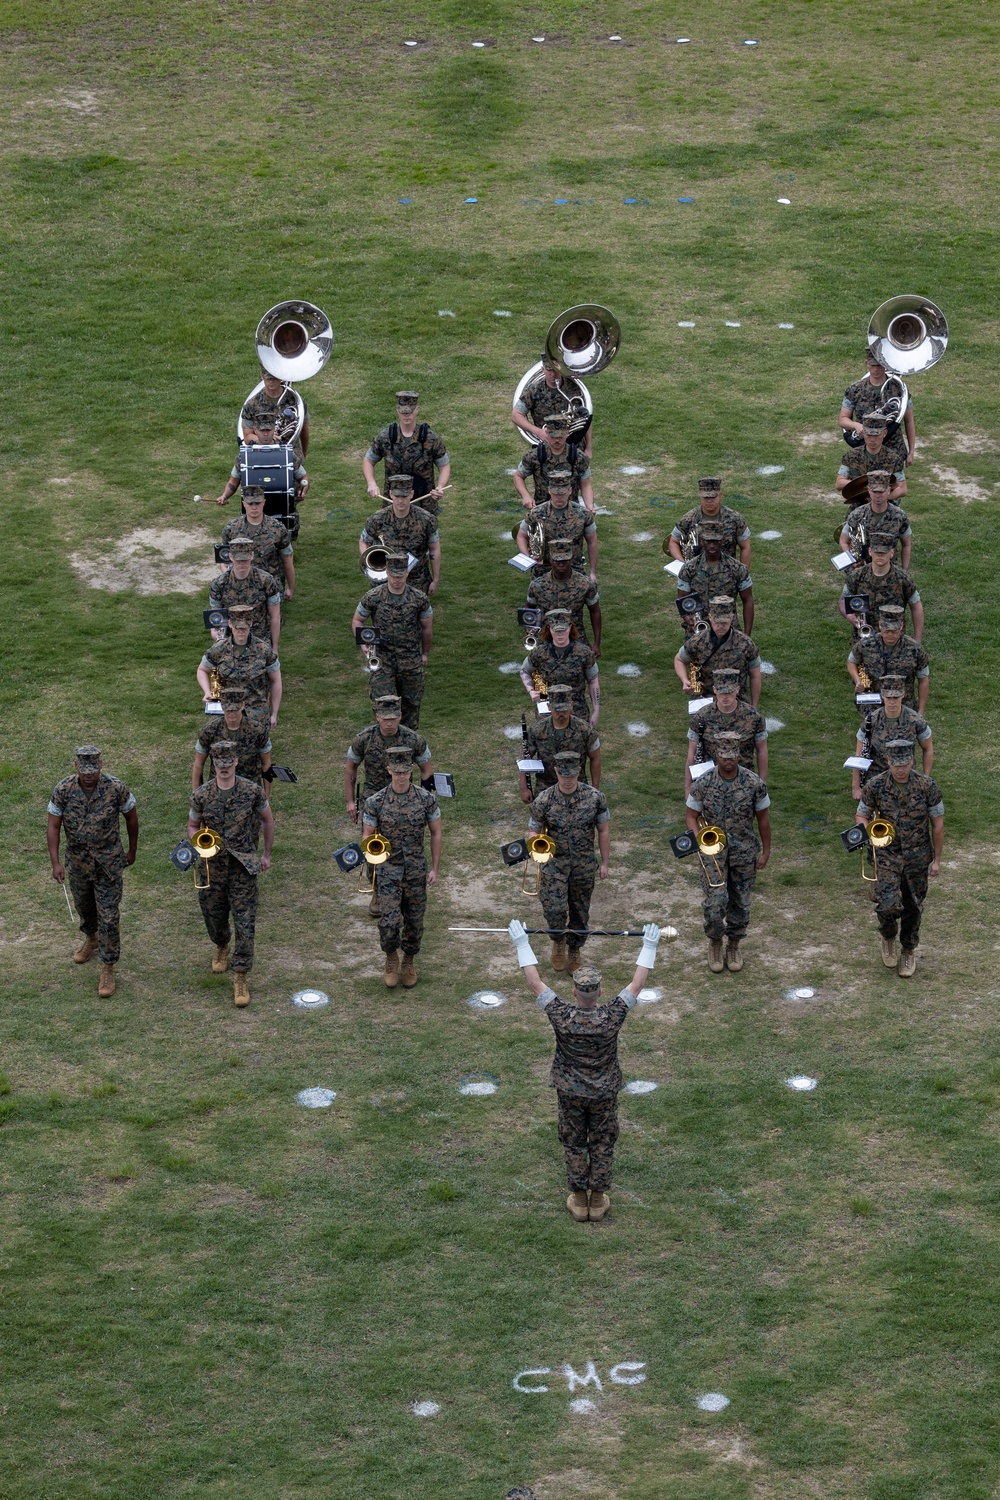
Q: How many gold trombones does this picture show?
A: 5